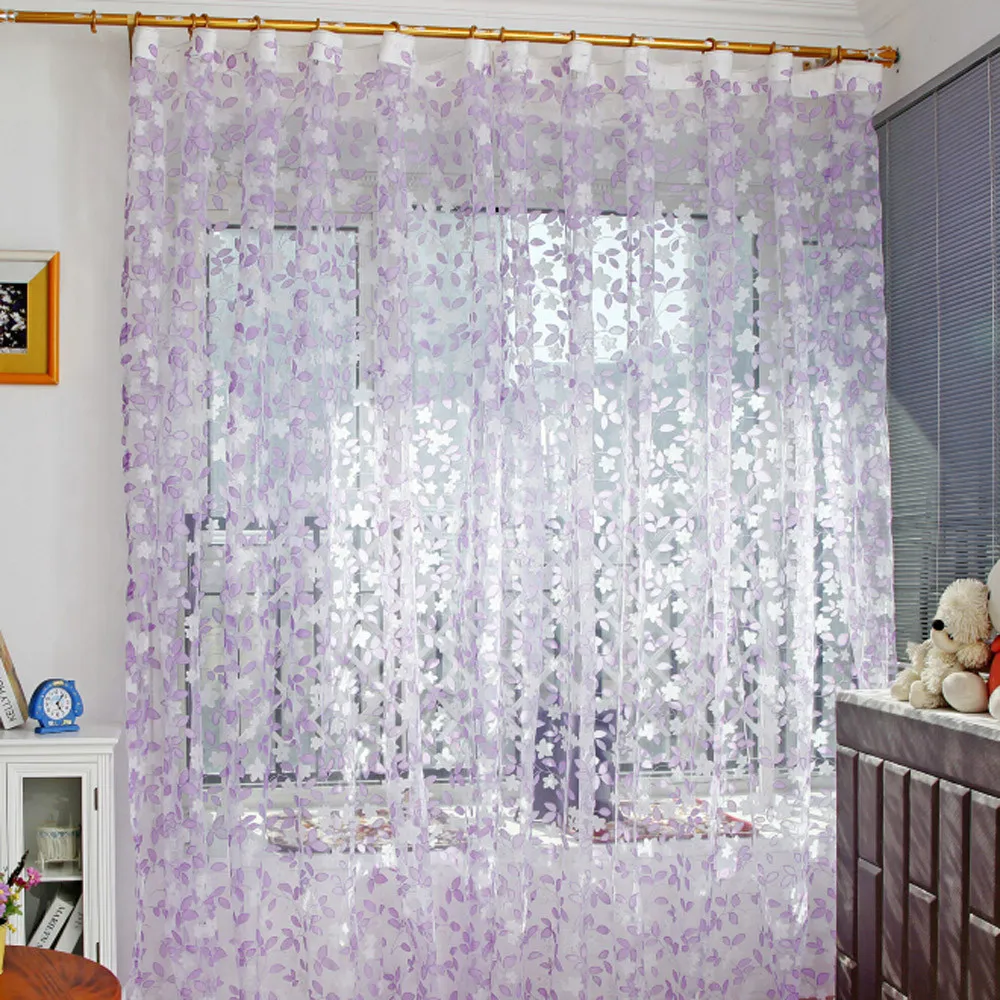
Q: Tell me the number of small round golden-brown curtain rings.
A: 14